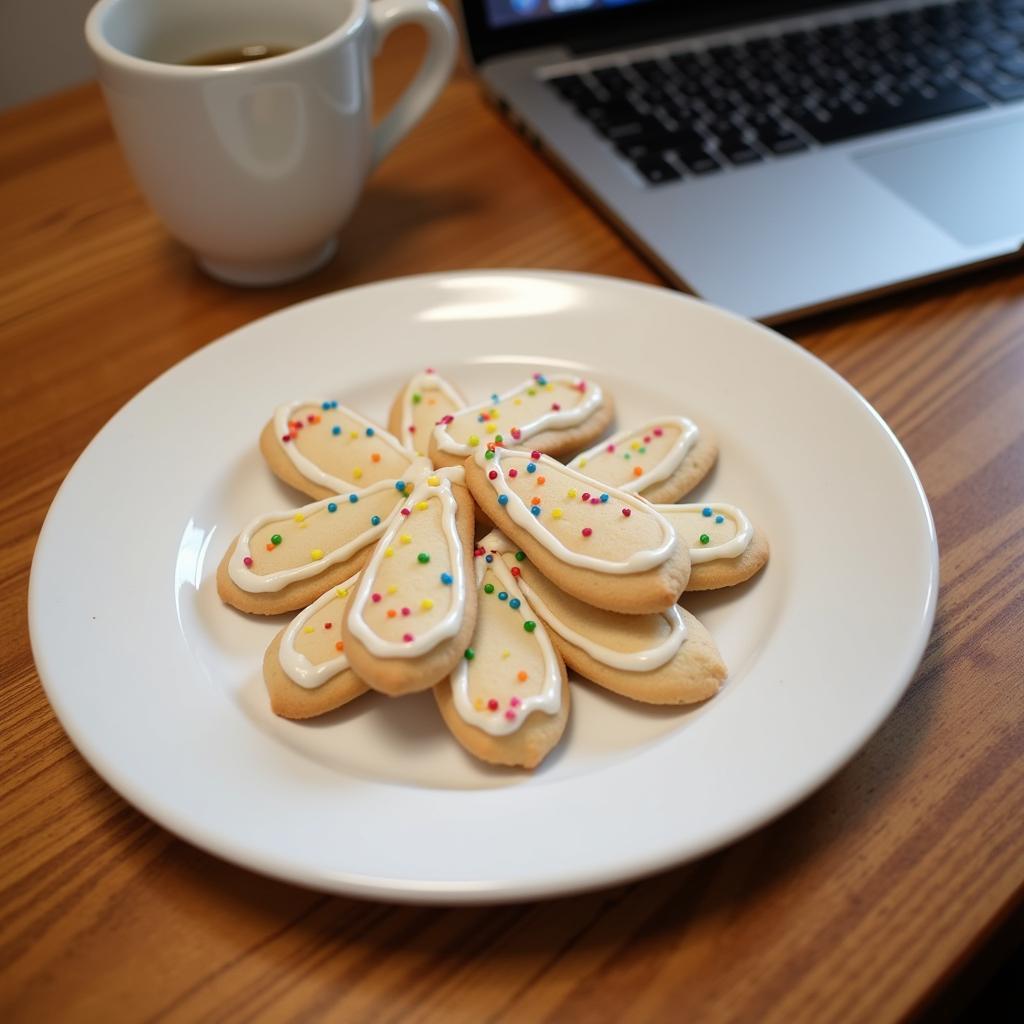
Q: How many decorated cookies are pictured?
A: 11